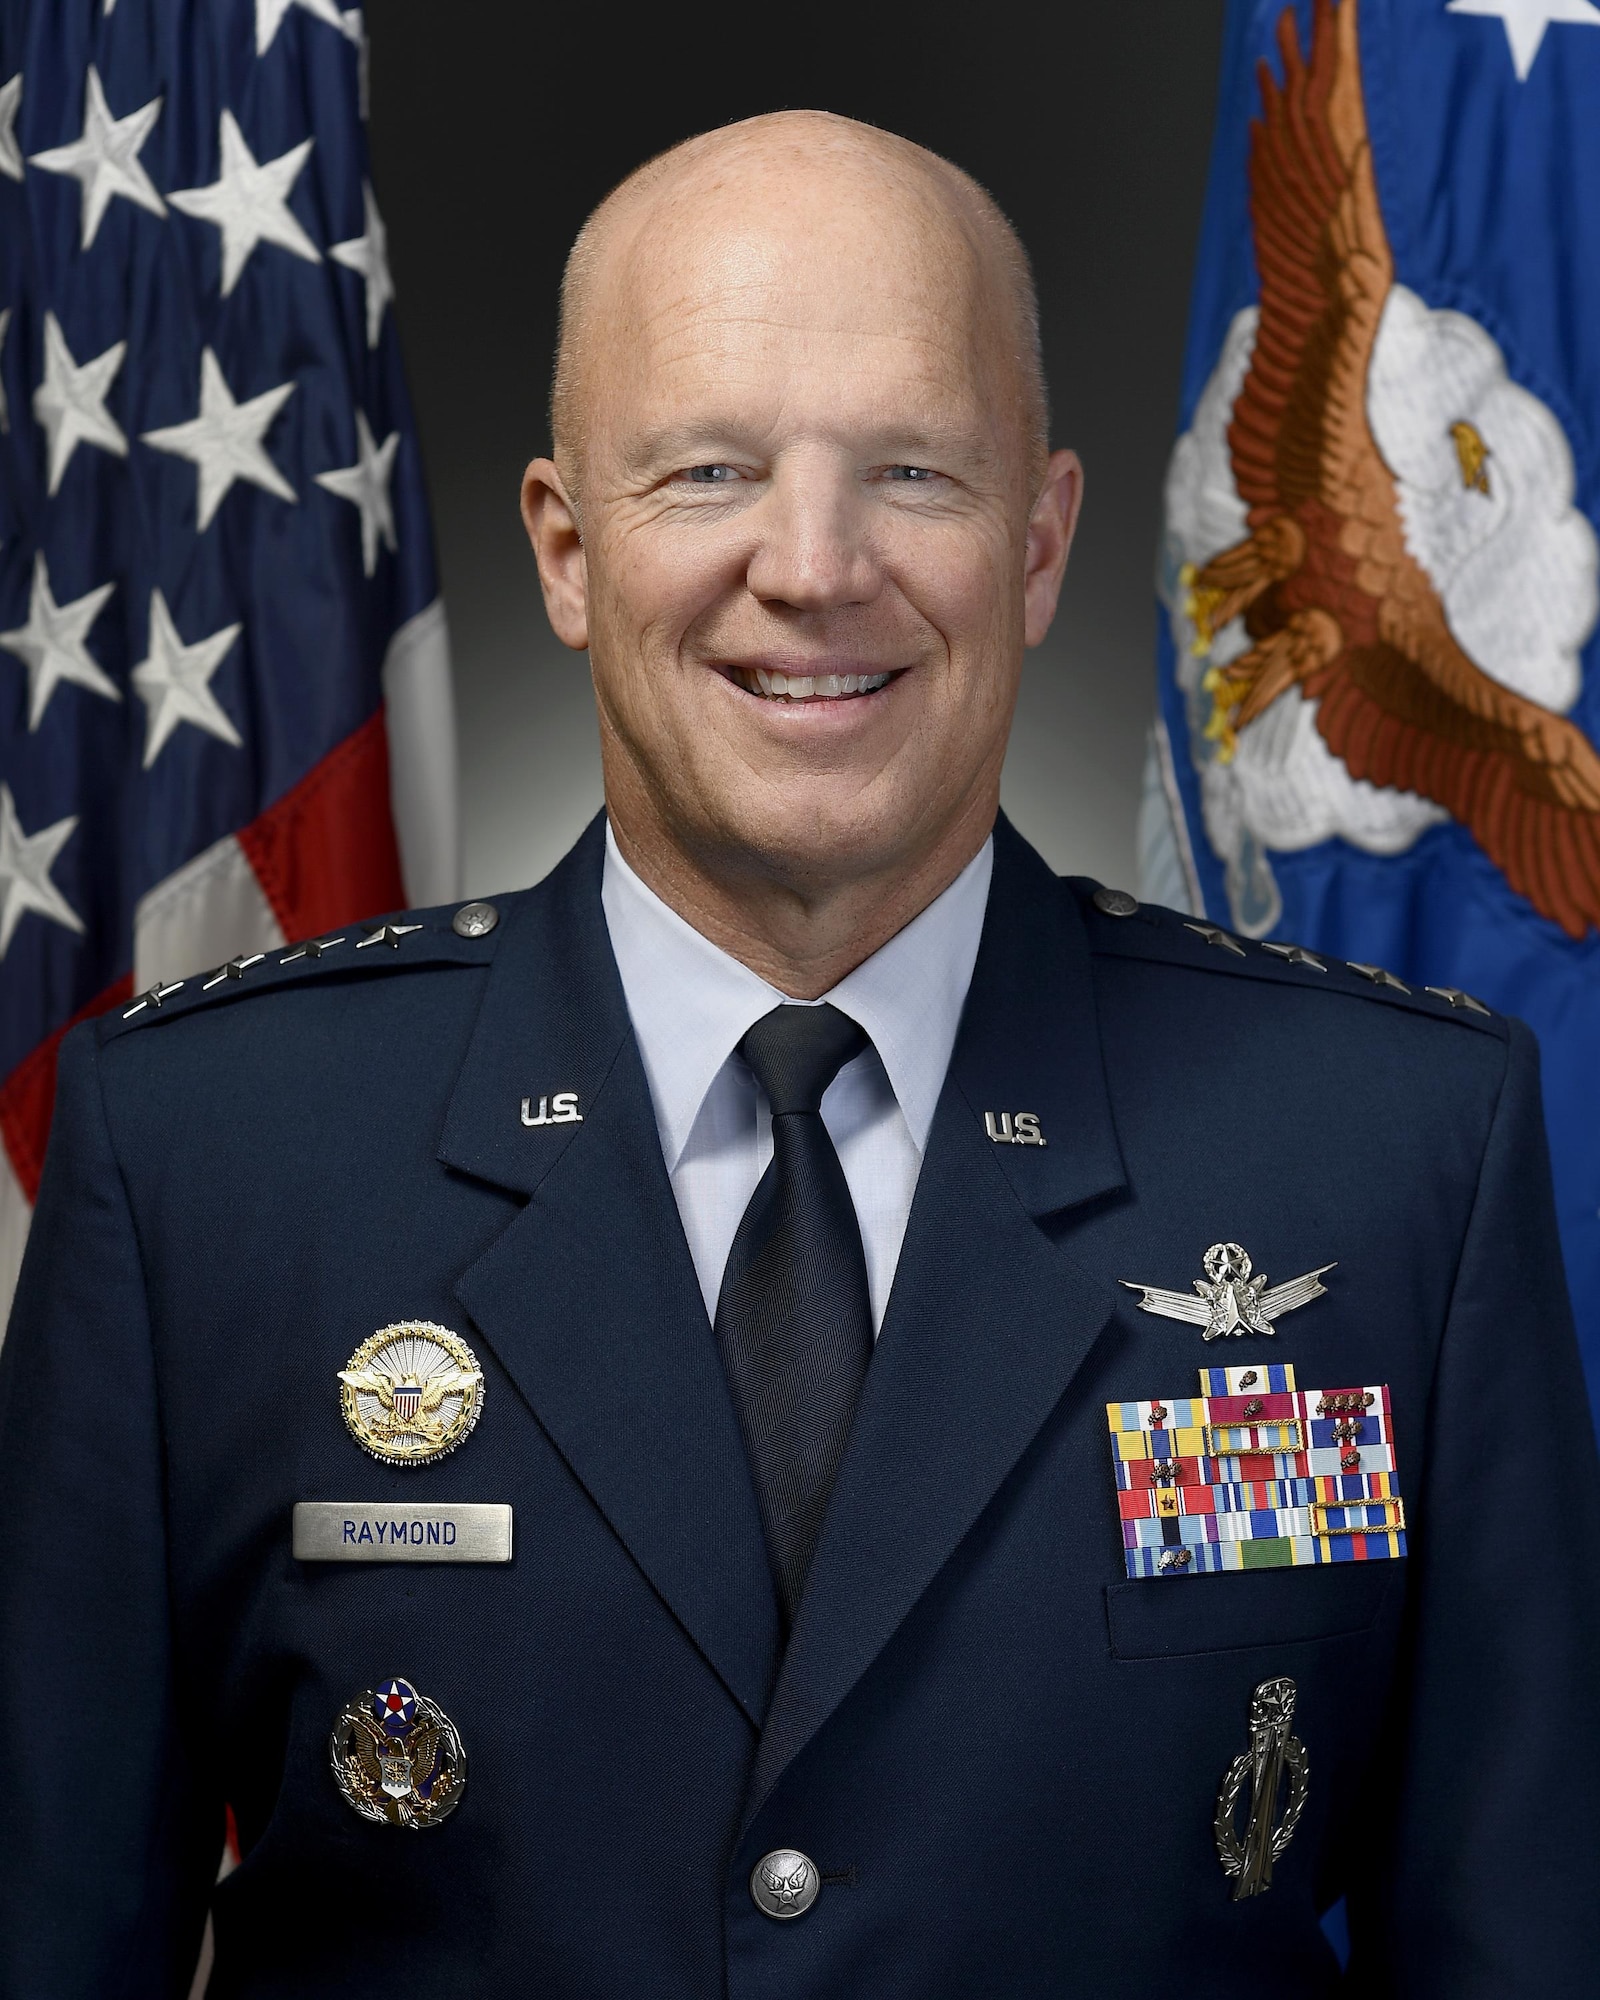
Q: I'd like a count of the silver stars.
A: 8